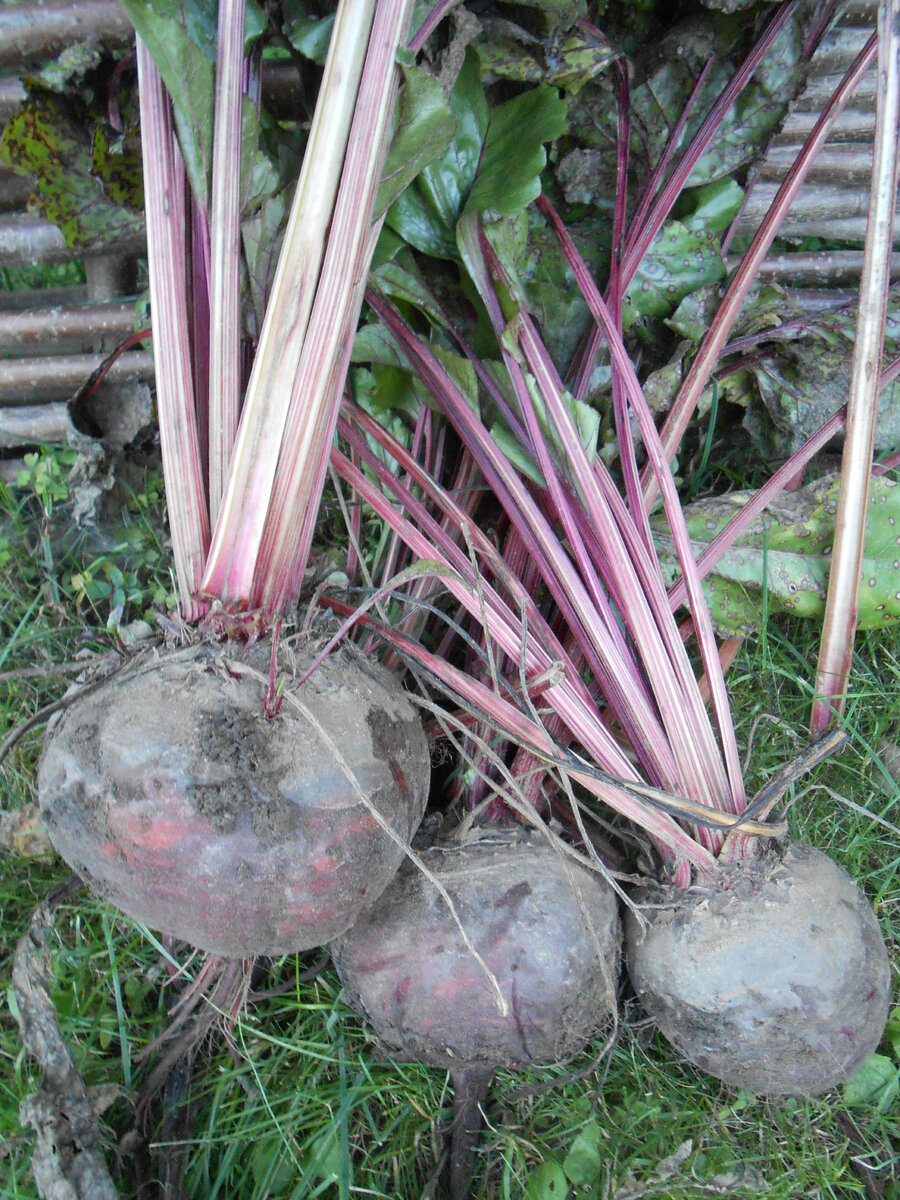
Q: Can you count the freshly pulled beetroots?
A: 3